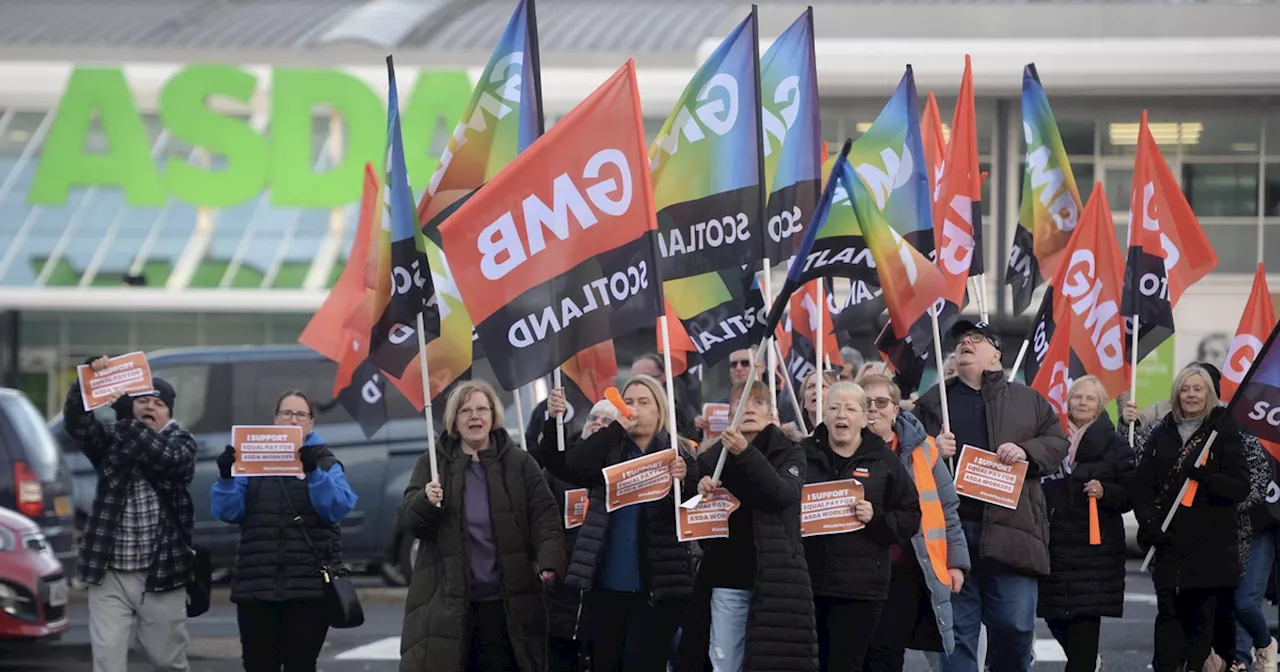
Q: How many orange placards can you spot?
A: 8